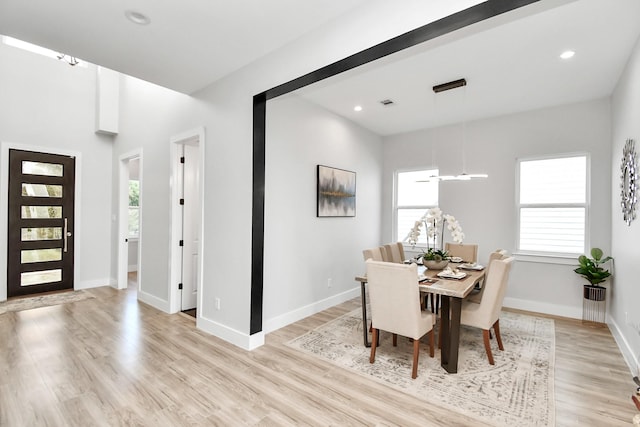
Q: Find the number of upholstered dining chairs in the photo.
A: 6